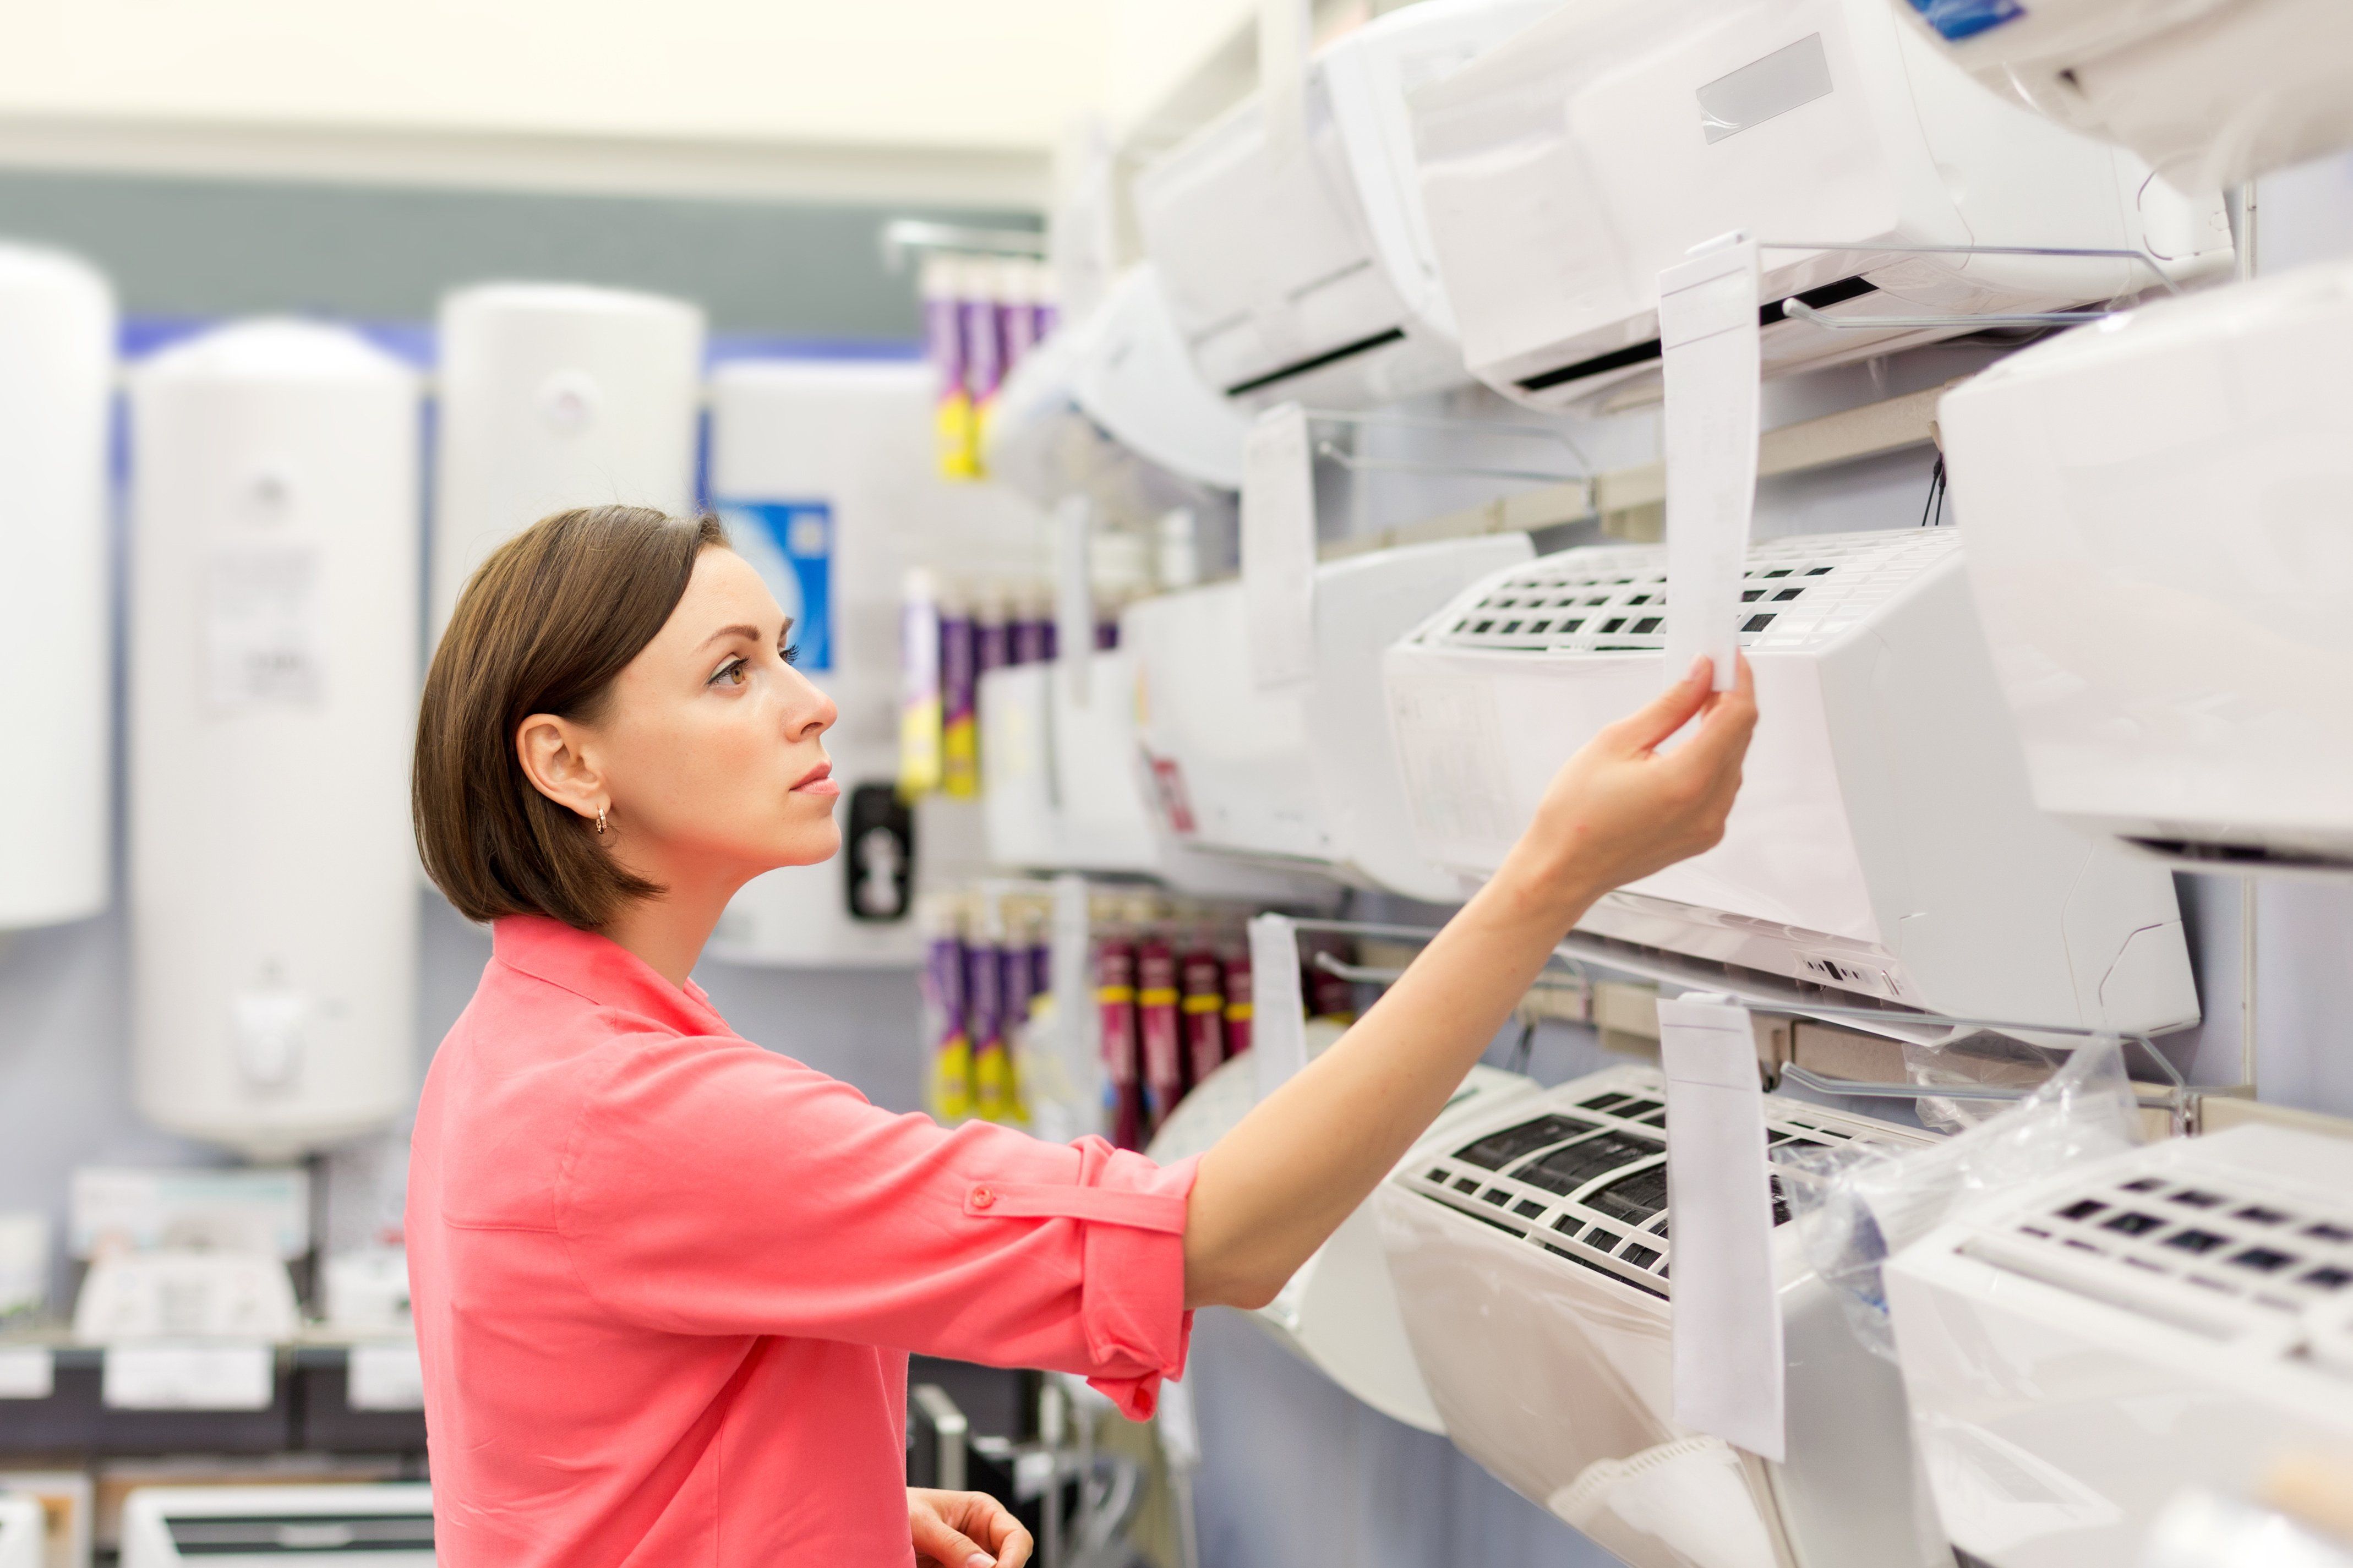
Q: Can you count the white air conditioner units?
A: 11